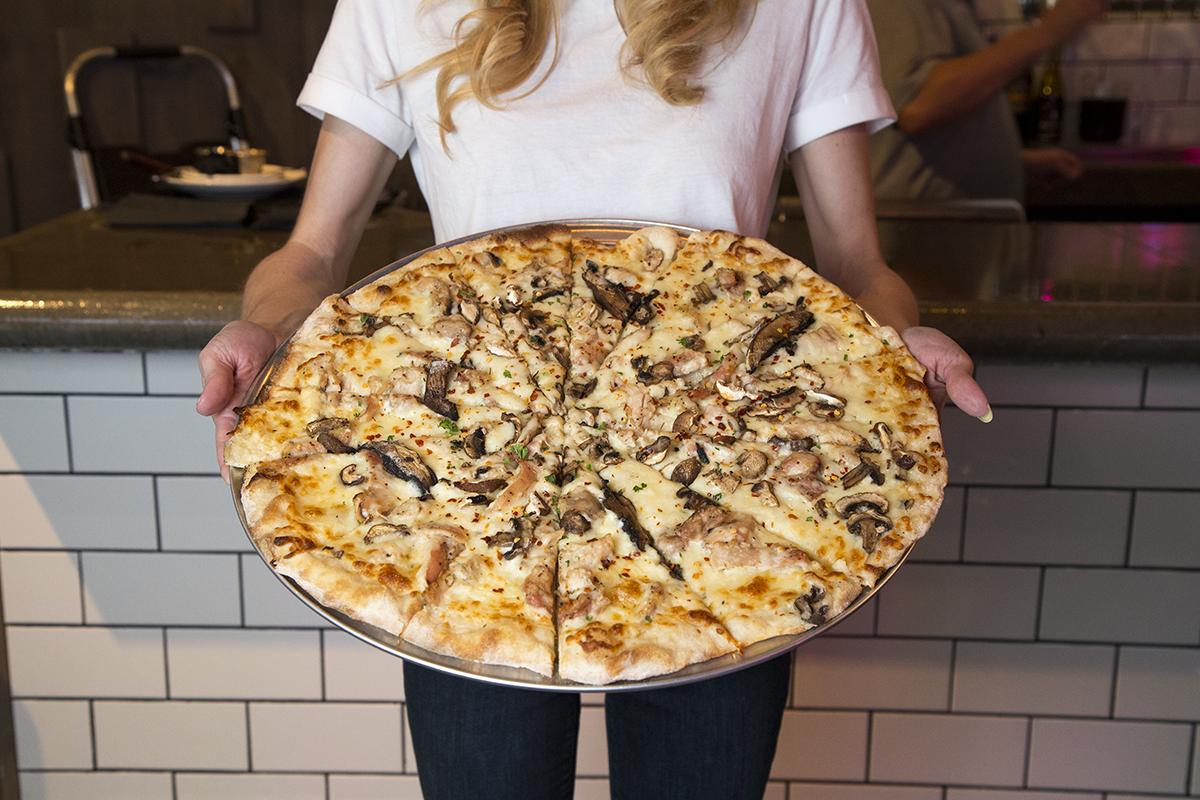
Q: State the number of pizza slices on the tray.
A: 12